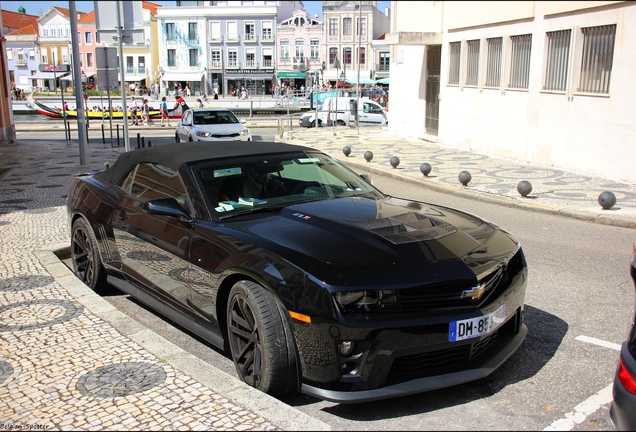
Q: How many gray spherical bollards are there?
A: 7